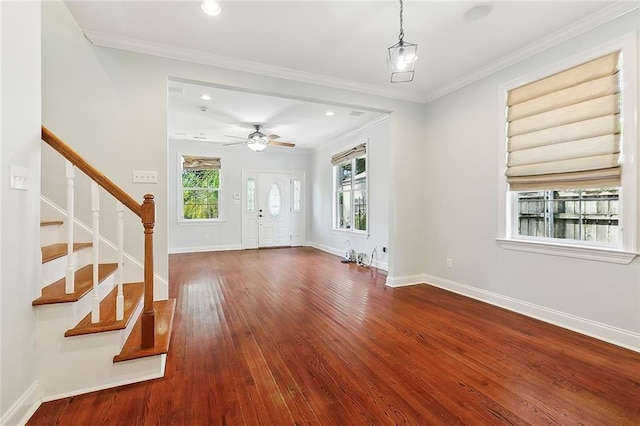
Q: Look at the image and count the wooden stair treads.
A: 5